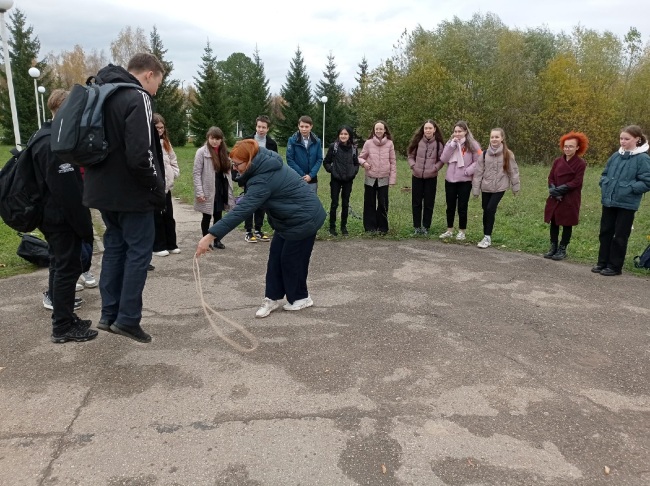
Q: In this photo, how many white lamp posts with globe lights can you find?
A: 4